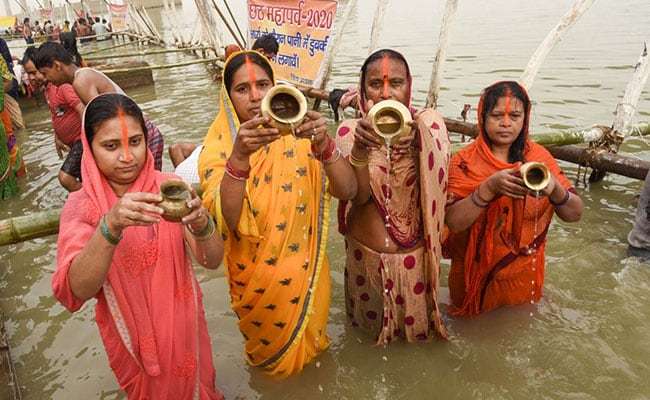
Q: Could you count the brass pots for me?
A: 4